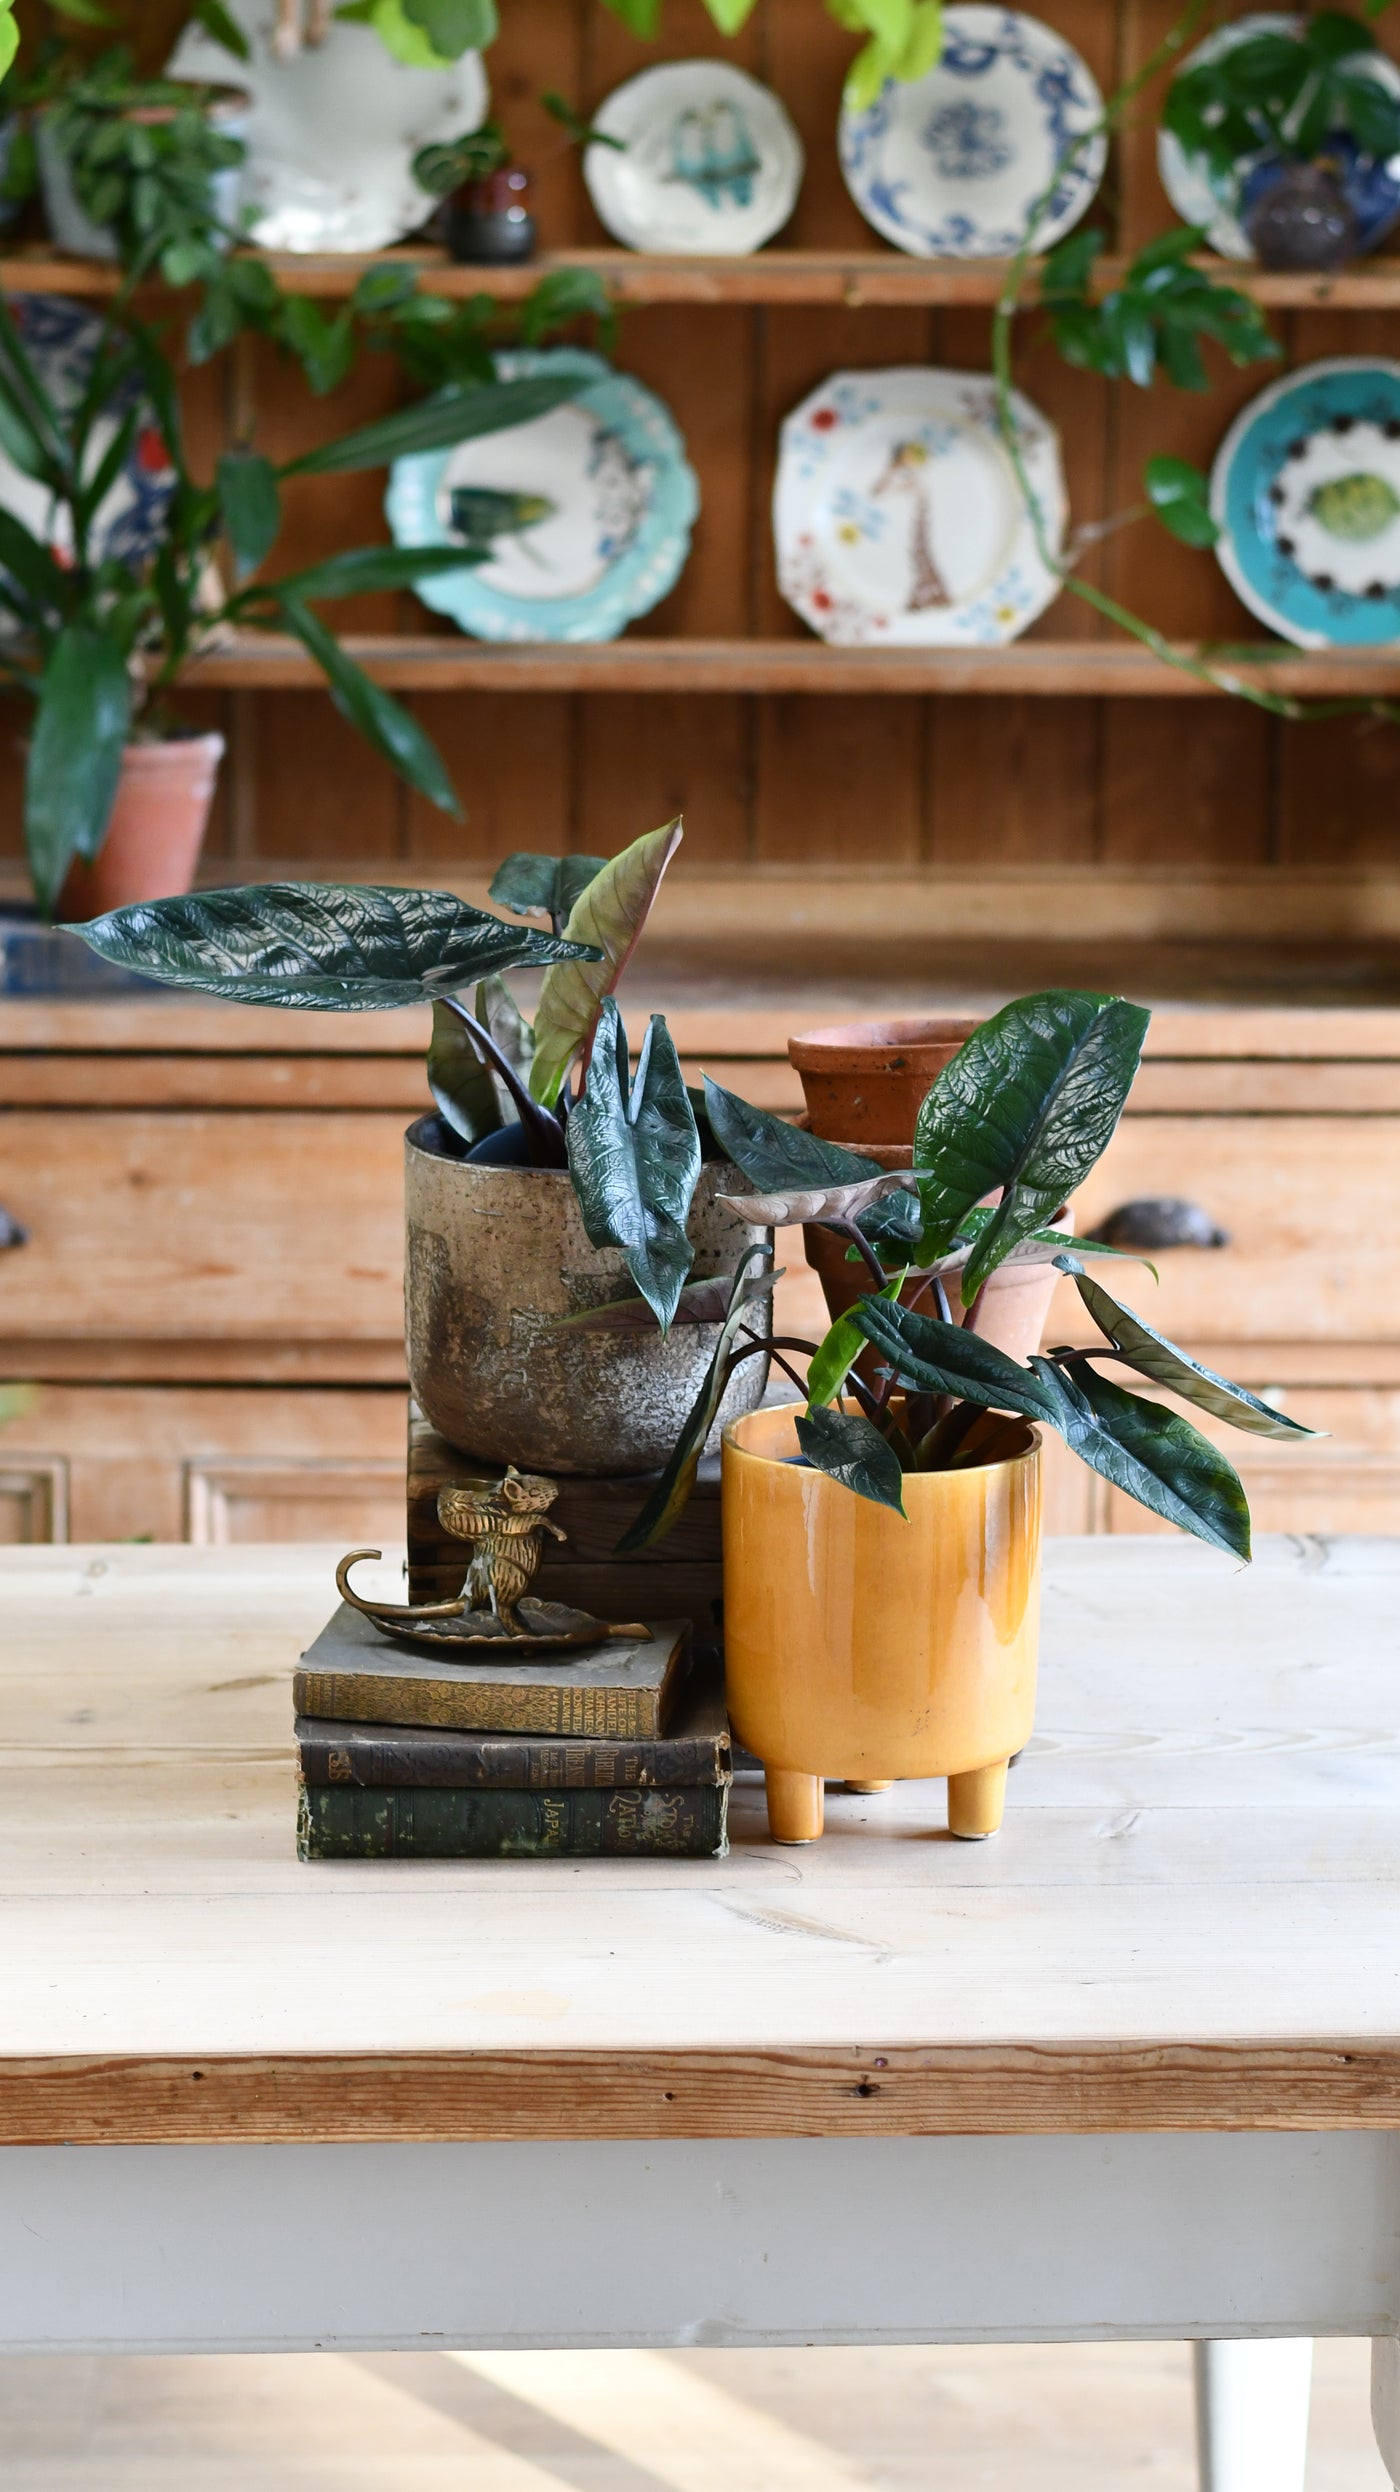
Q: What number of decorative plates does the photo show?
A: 8